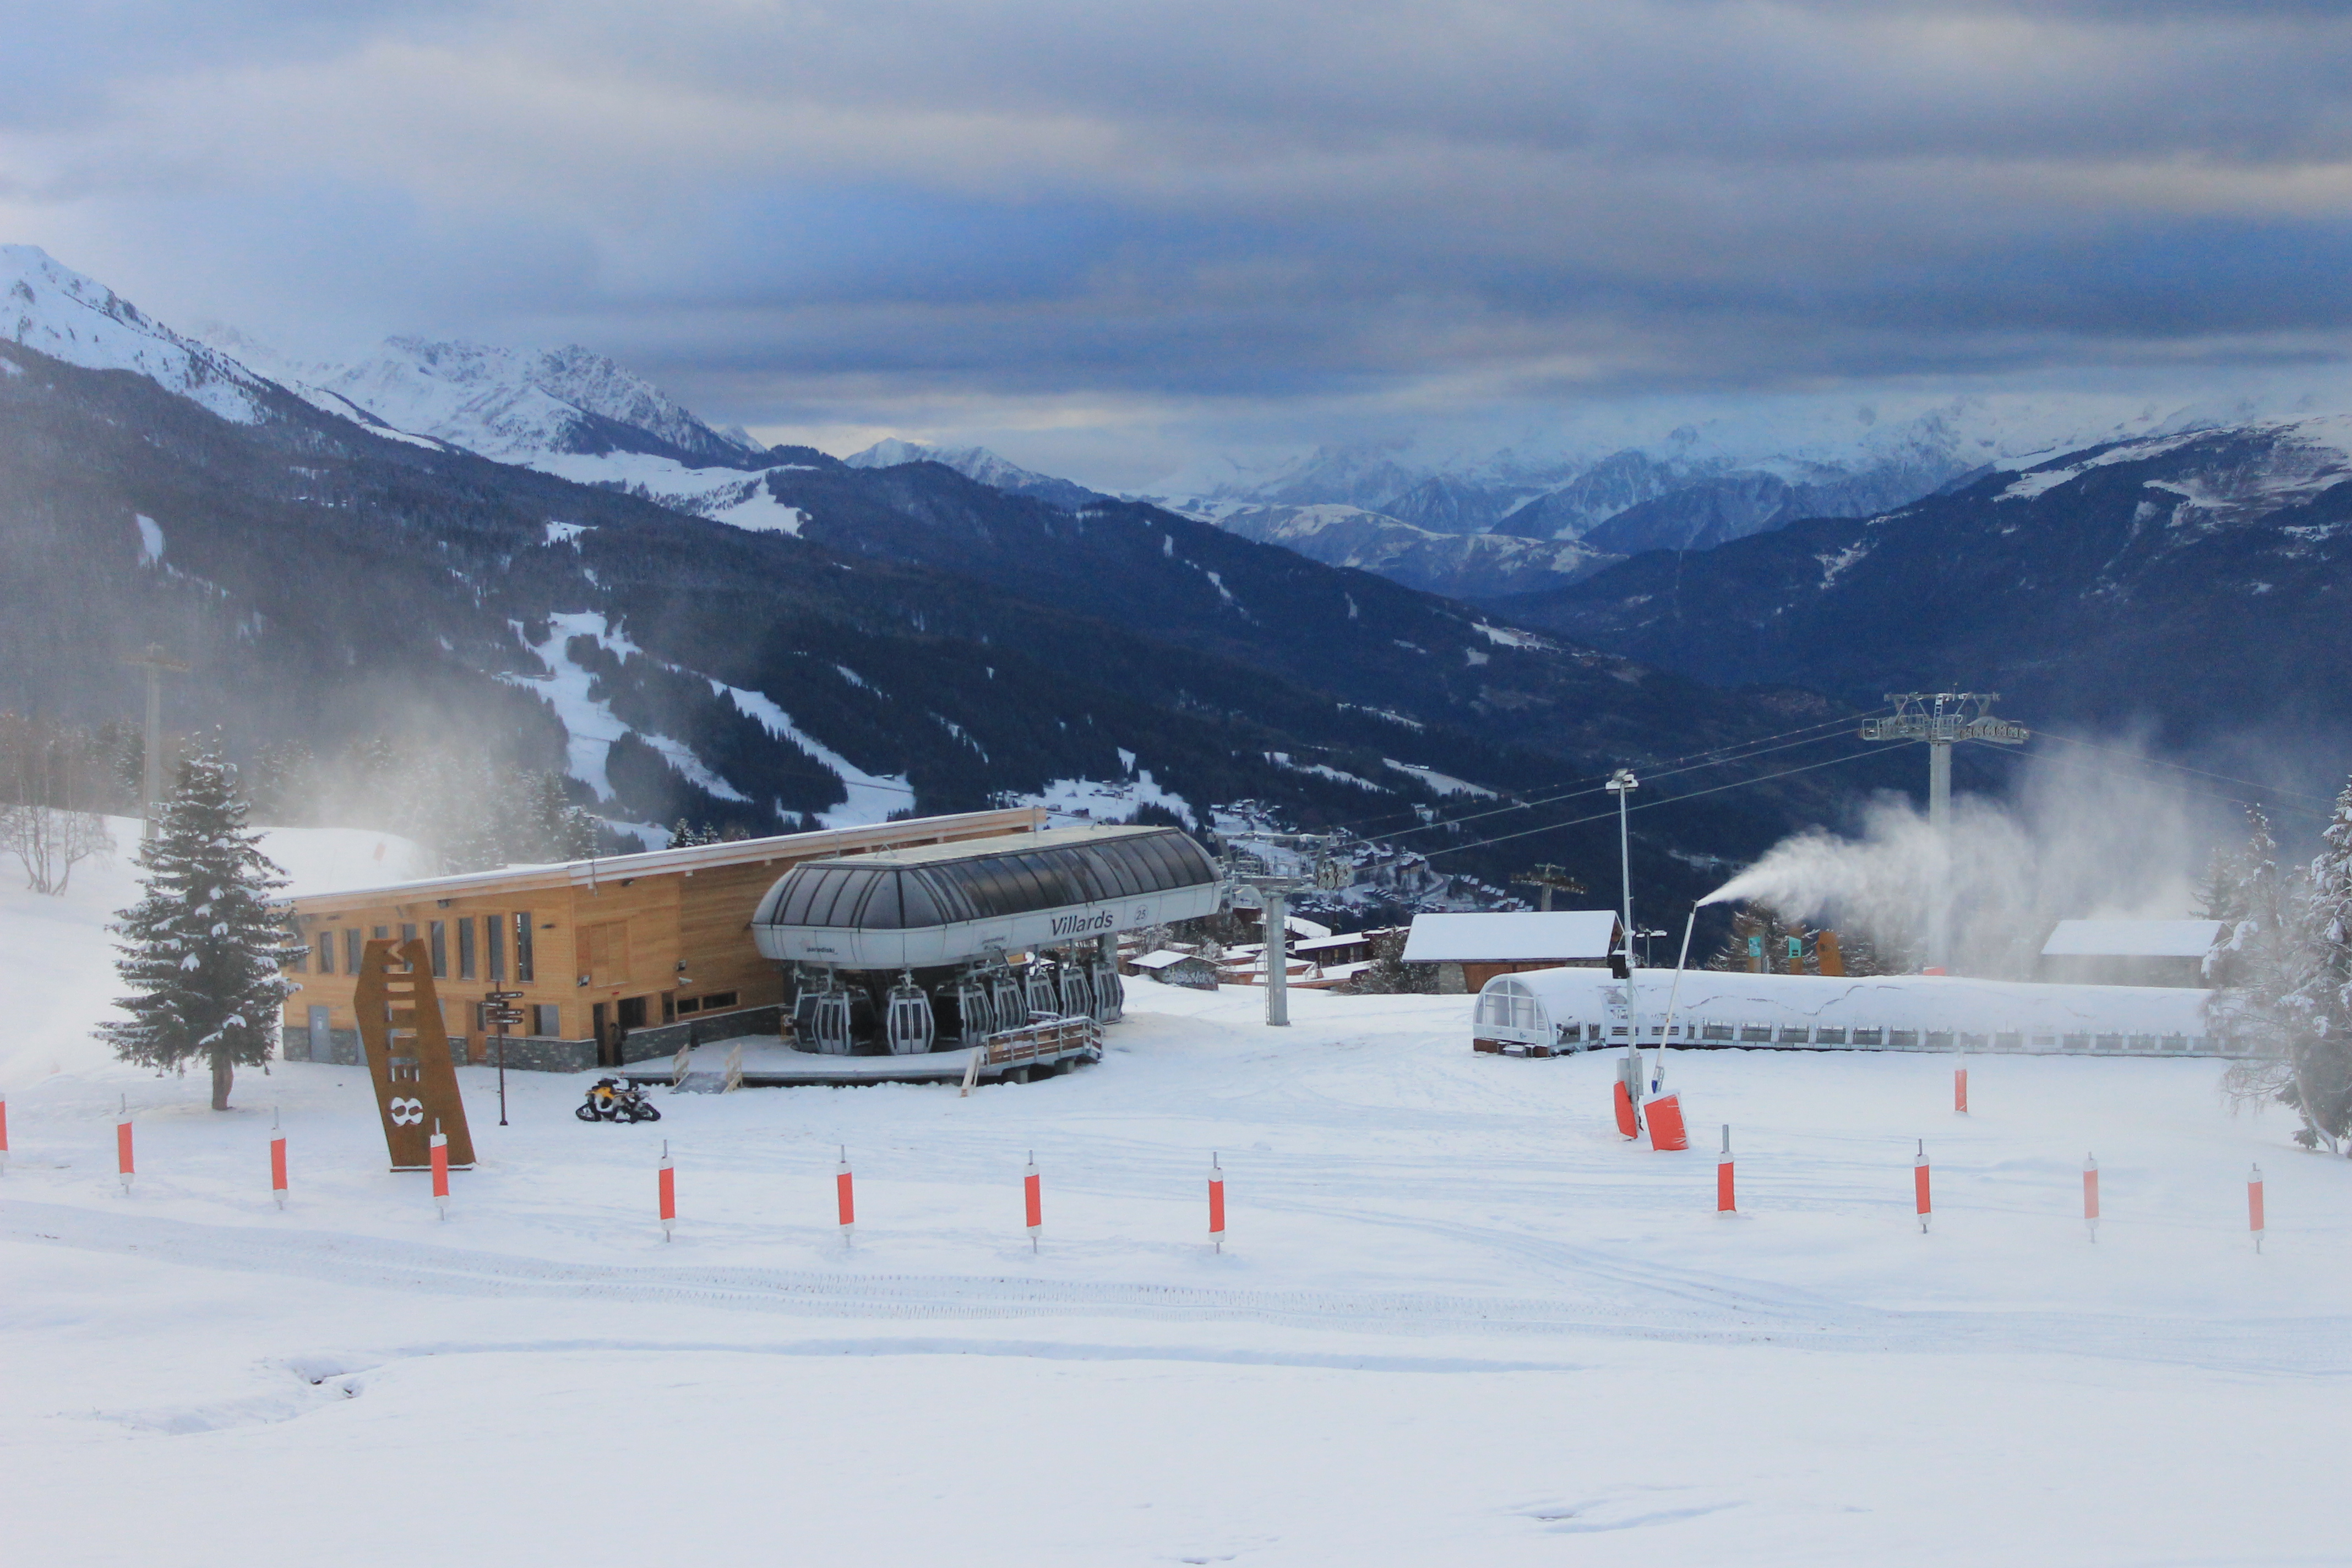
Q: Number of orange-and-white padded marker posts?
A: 13